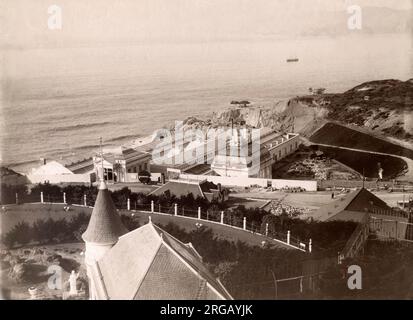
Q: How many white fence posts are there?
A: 13